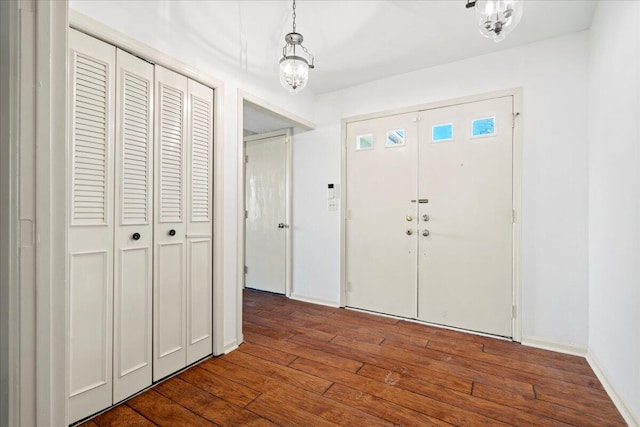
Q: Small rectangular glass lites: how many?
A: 4